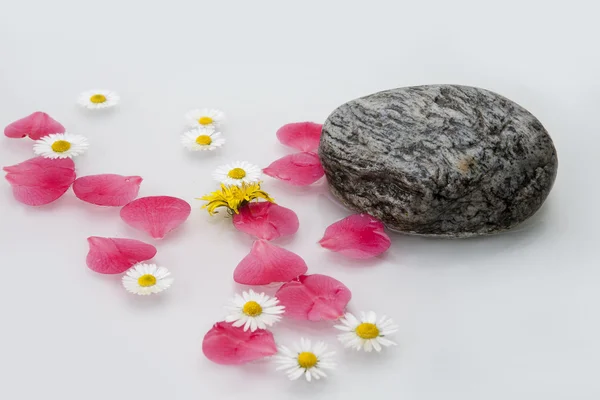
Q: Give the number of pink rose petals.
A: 12